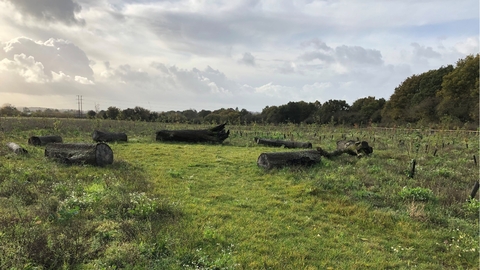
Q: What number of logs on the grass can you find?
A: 8